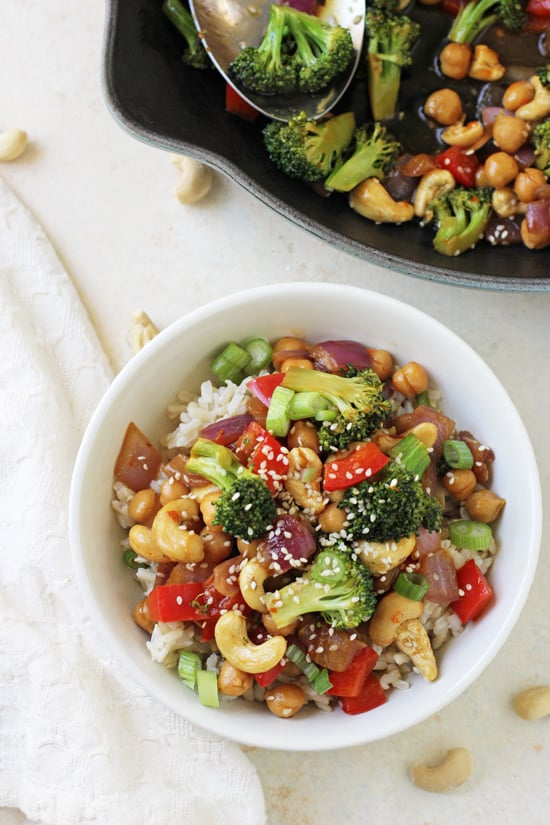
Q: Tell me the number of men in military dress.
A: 0